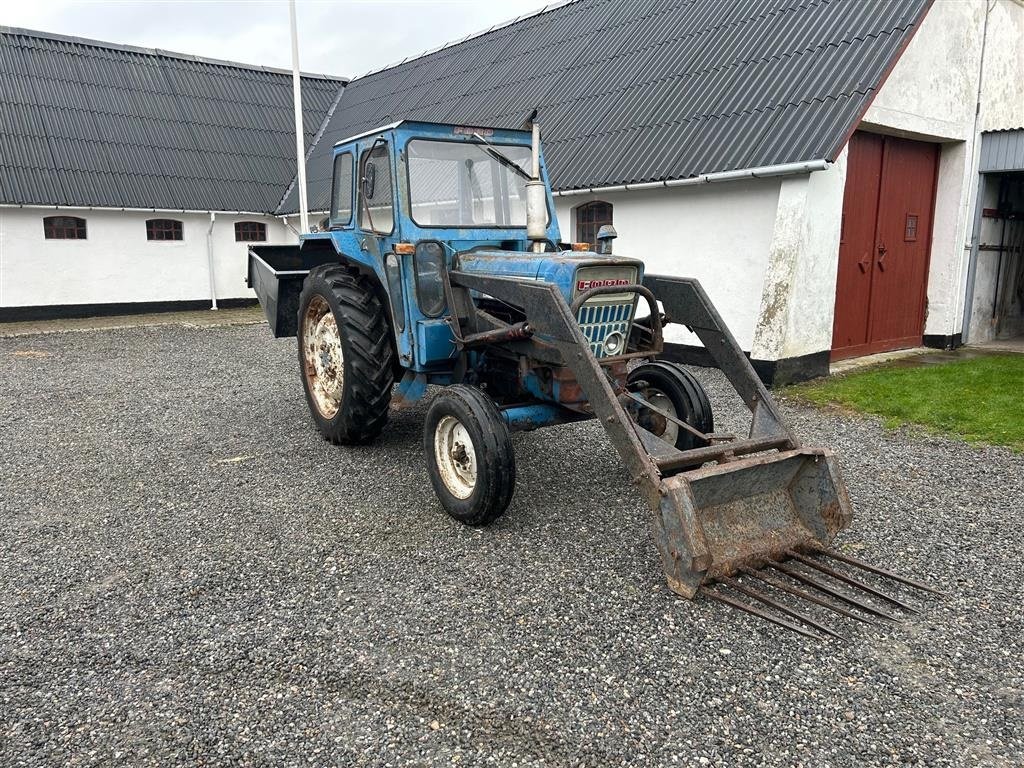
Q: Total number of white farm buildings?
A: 2